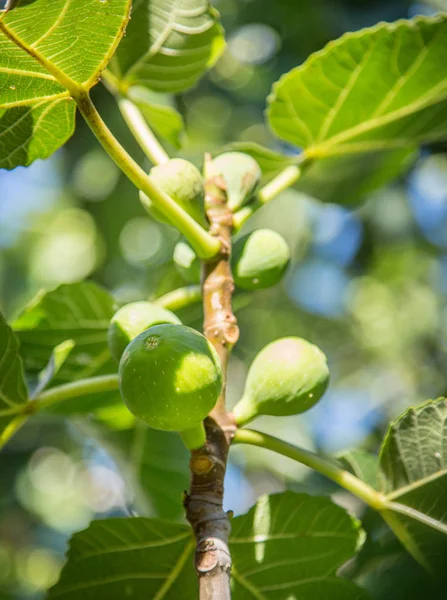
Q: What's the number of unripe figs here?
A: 7